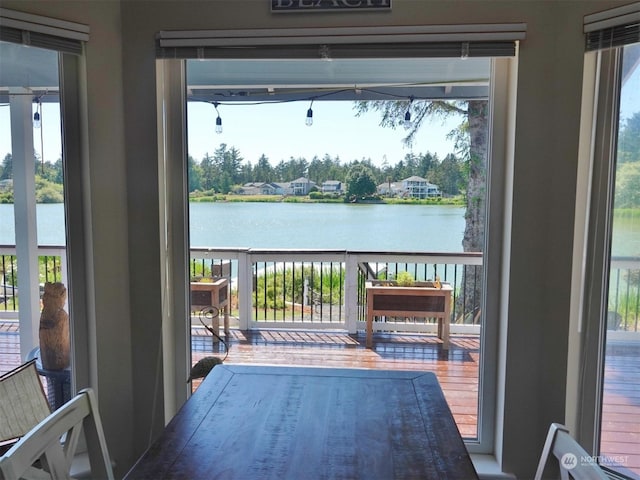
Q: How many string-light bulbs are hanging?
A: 4